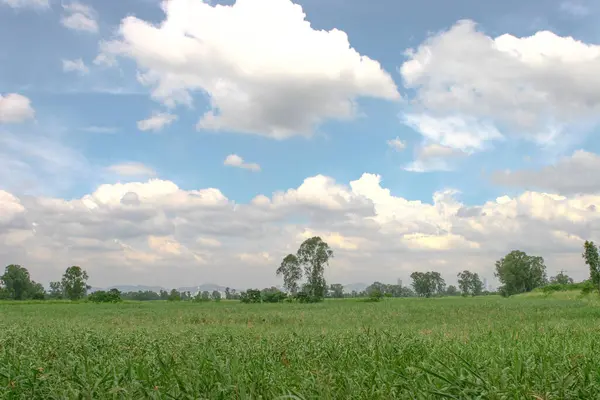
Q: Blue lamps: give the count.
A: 0